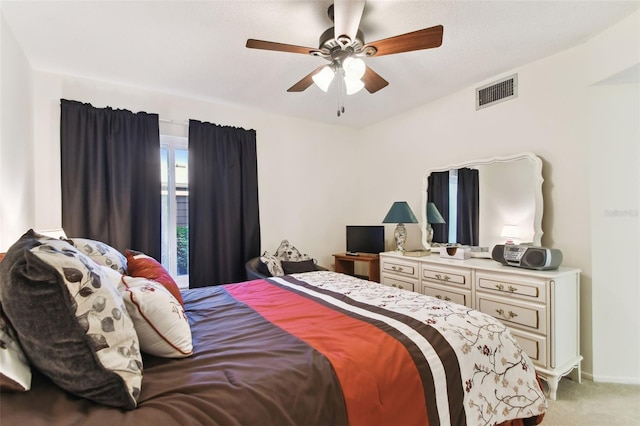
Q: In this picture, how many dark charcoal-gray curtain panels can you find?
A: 2